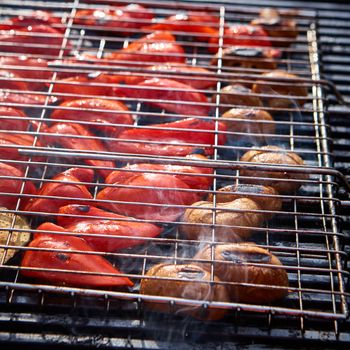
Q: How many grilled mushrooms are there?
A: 10